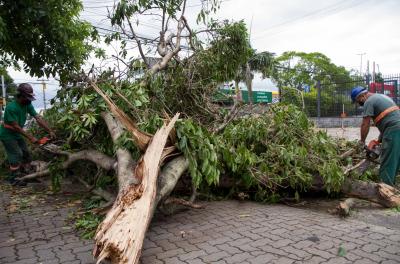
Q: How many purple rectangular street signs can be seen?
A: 0